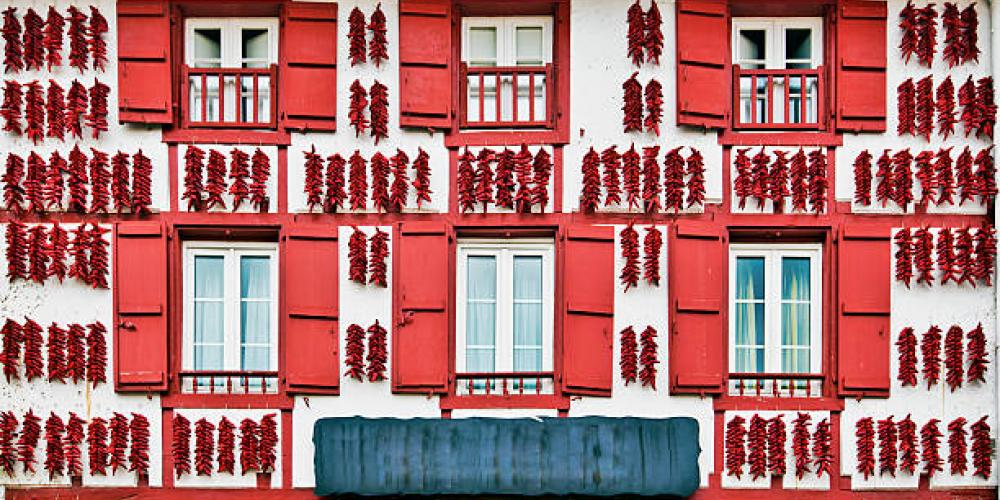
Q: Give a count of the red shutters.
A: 11